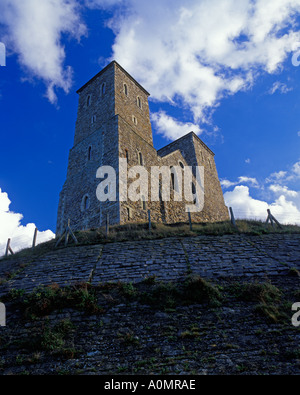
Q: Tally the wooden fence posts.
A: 8